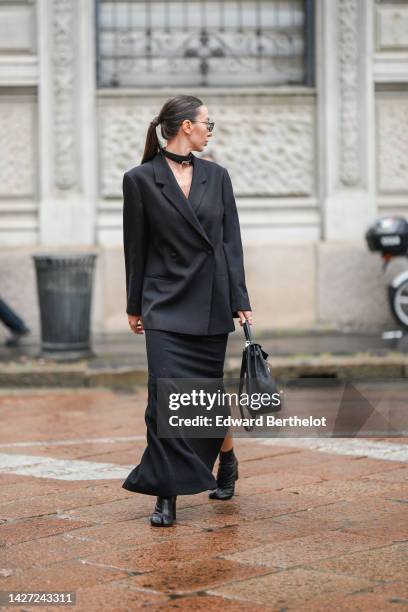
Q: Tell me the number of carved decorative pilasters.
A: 2